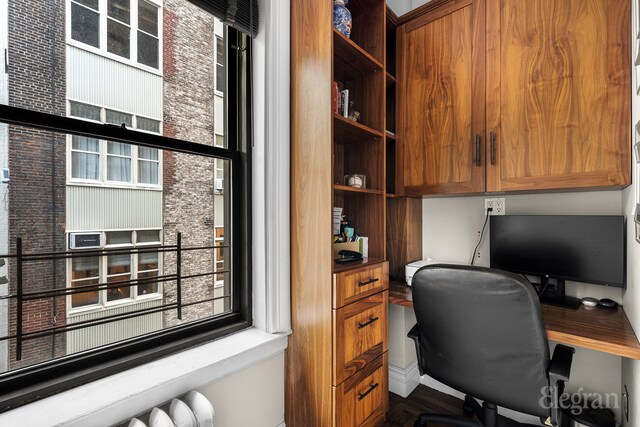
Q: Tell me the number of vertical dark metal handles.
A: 2